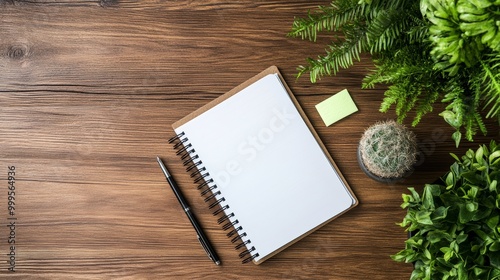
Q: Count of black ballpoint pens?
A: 1